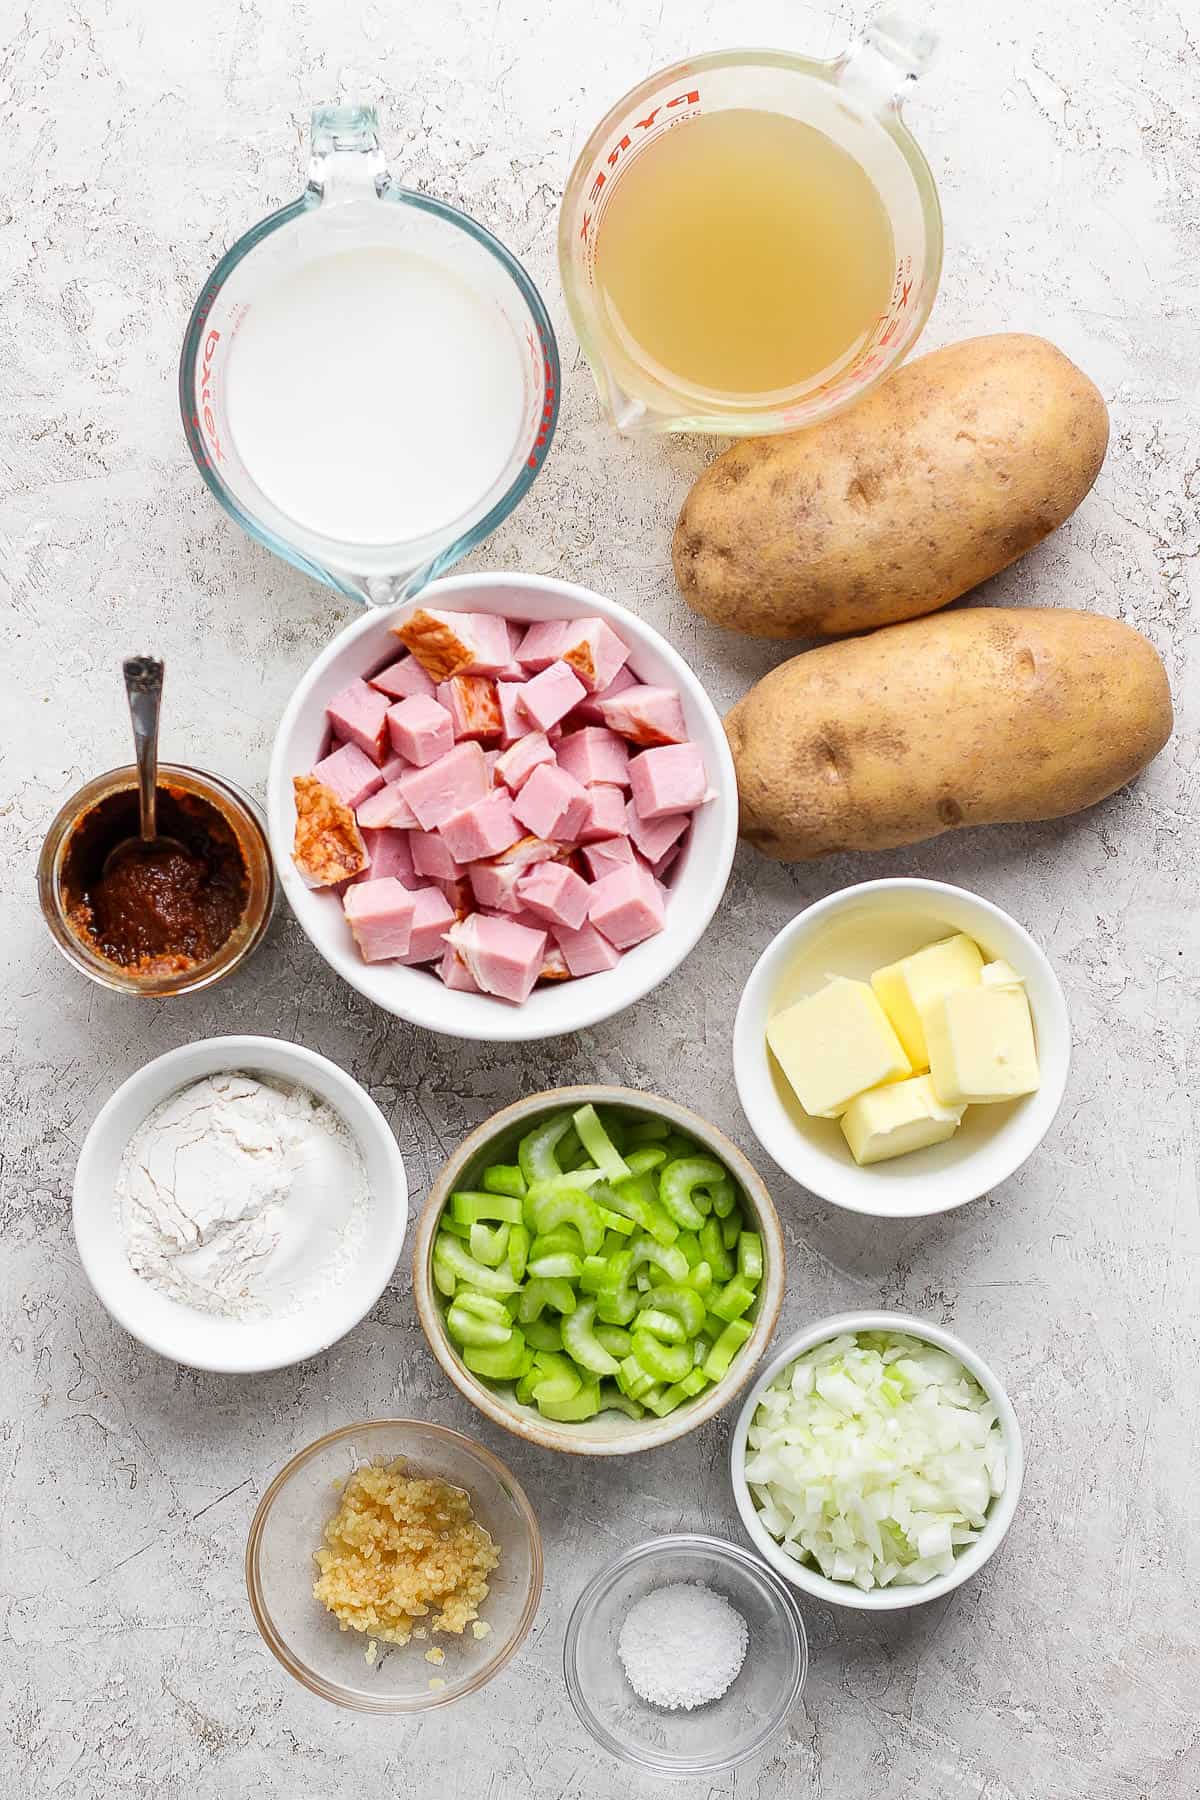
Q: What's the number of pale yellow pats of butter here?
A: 4